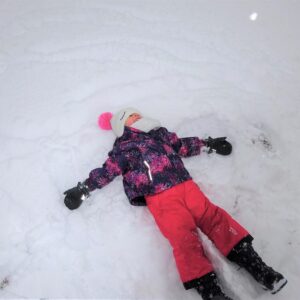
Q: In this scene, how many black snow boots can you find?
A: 2